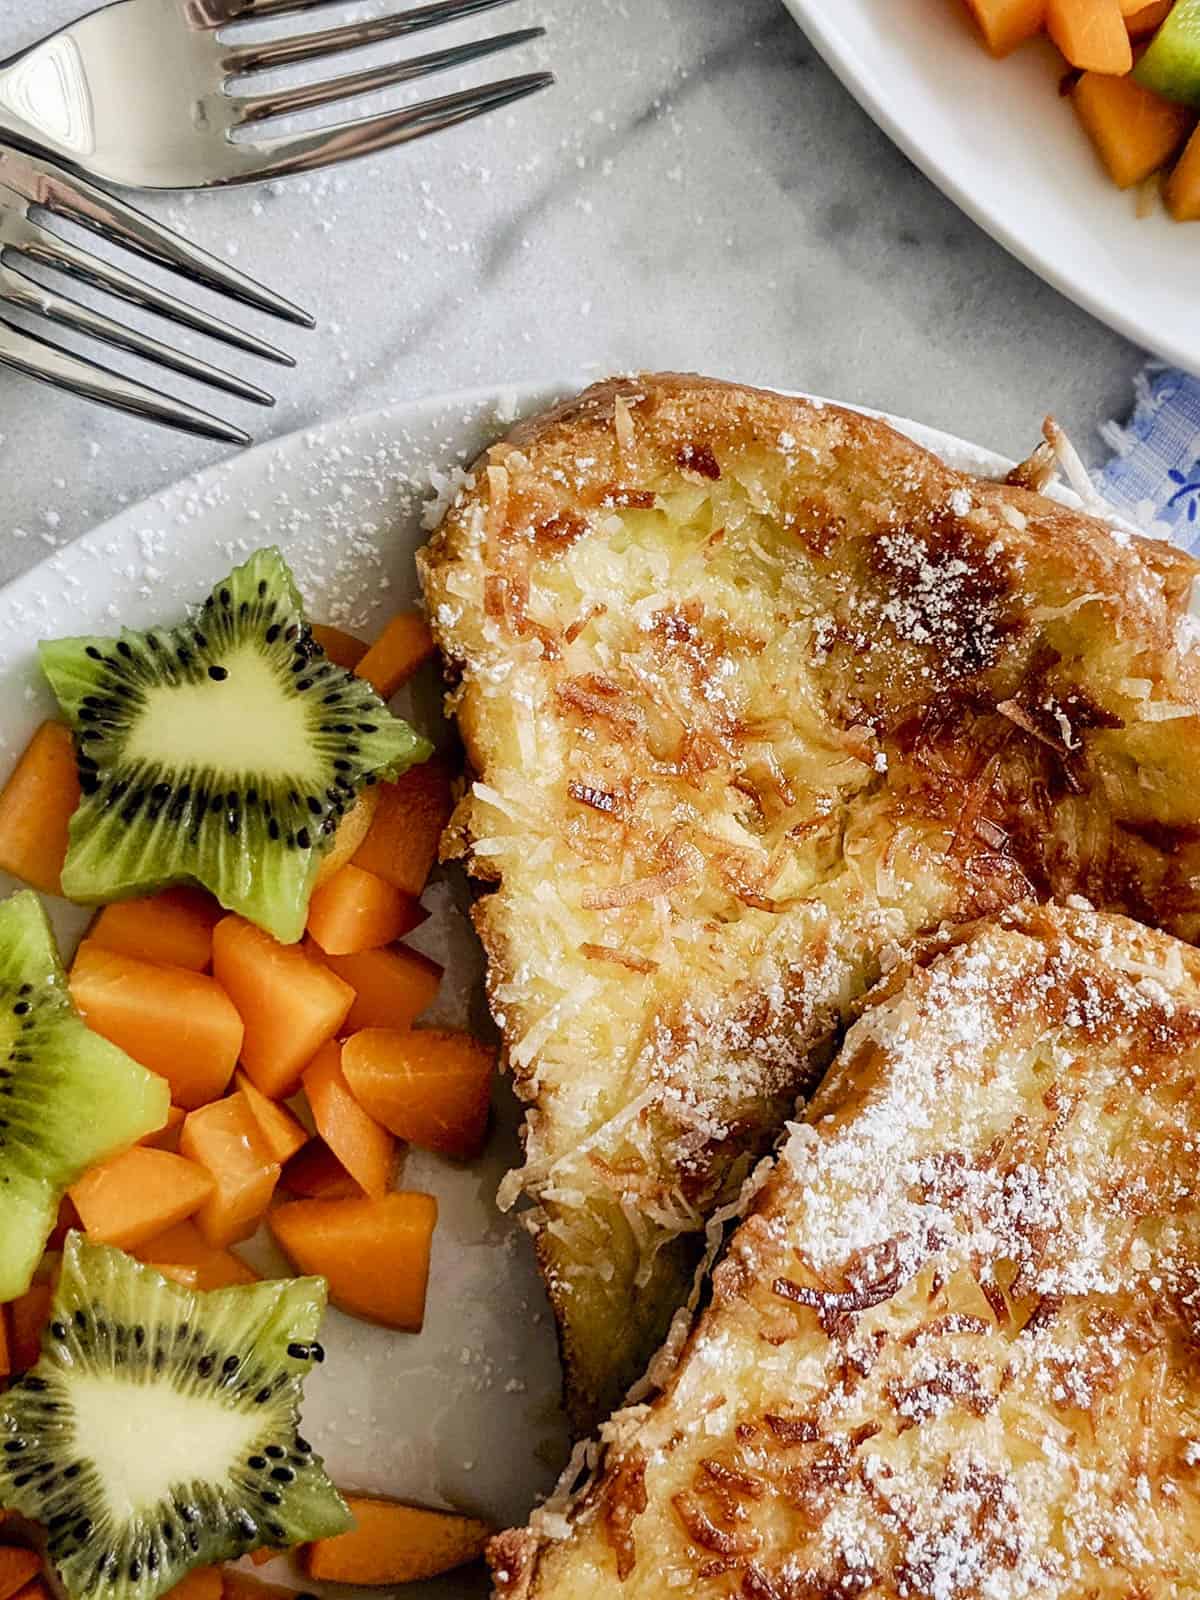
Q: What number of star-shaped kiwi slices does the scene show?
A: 3